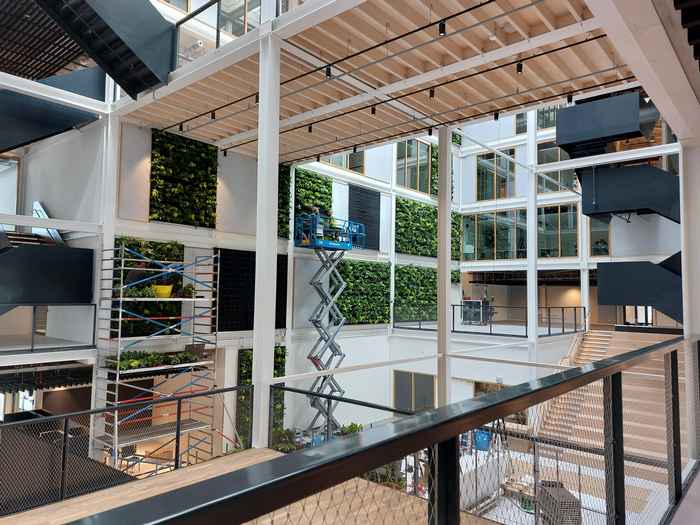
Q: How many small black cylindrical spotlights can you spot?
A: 15